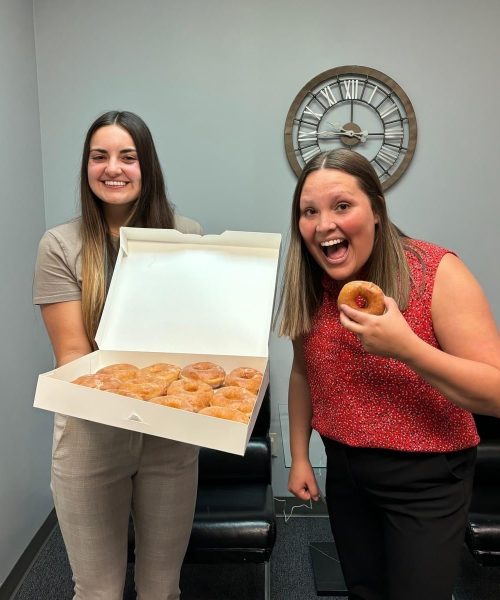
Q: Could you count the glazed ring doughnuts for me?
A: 12